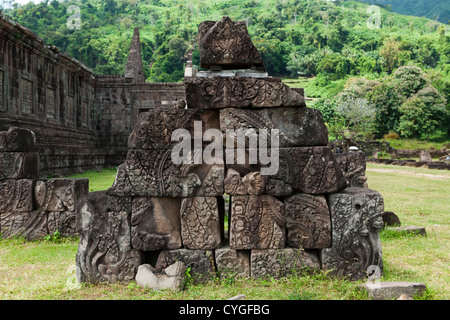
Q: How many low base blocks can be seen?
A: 3